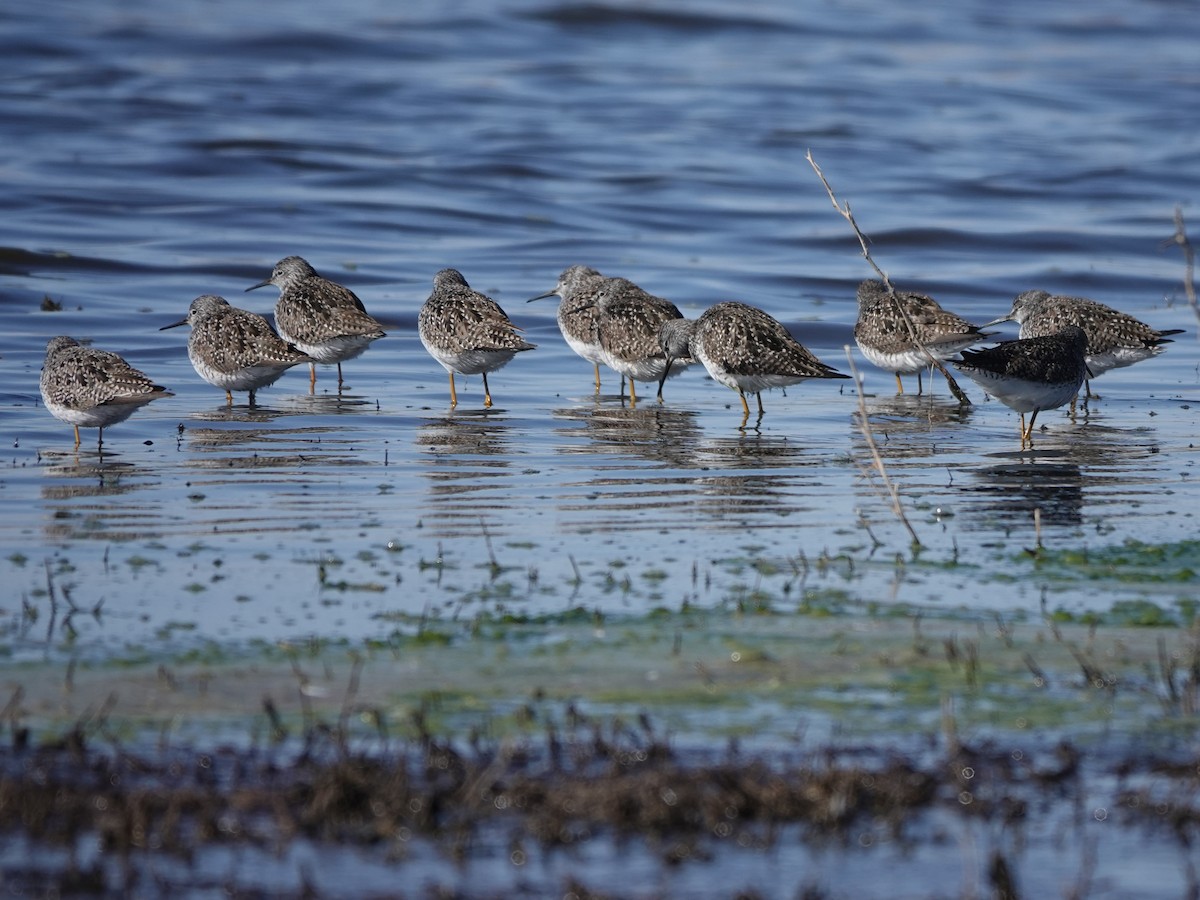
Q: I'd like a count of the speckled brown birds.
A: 10